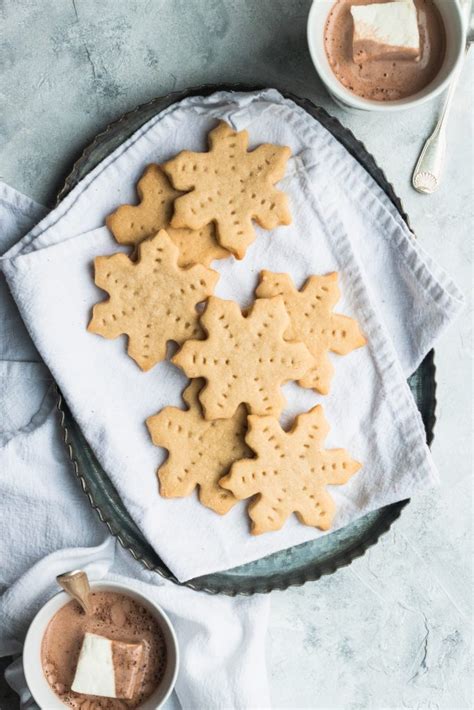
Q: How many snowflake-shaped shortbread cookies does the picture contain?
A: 7